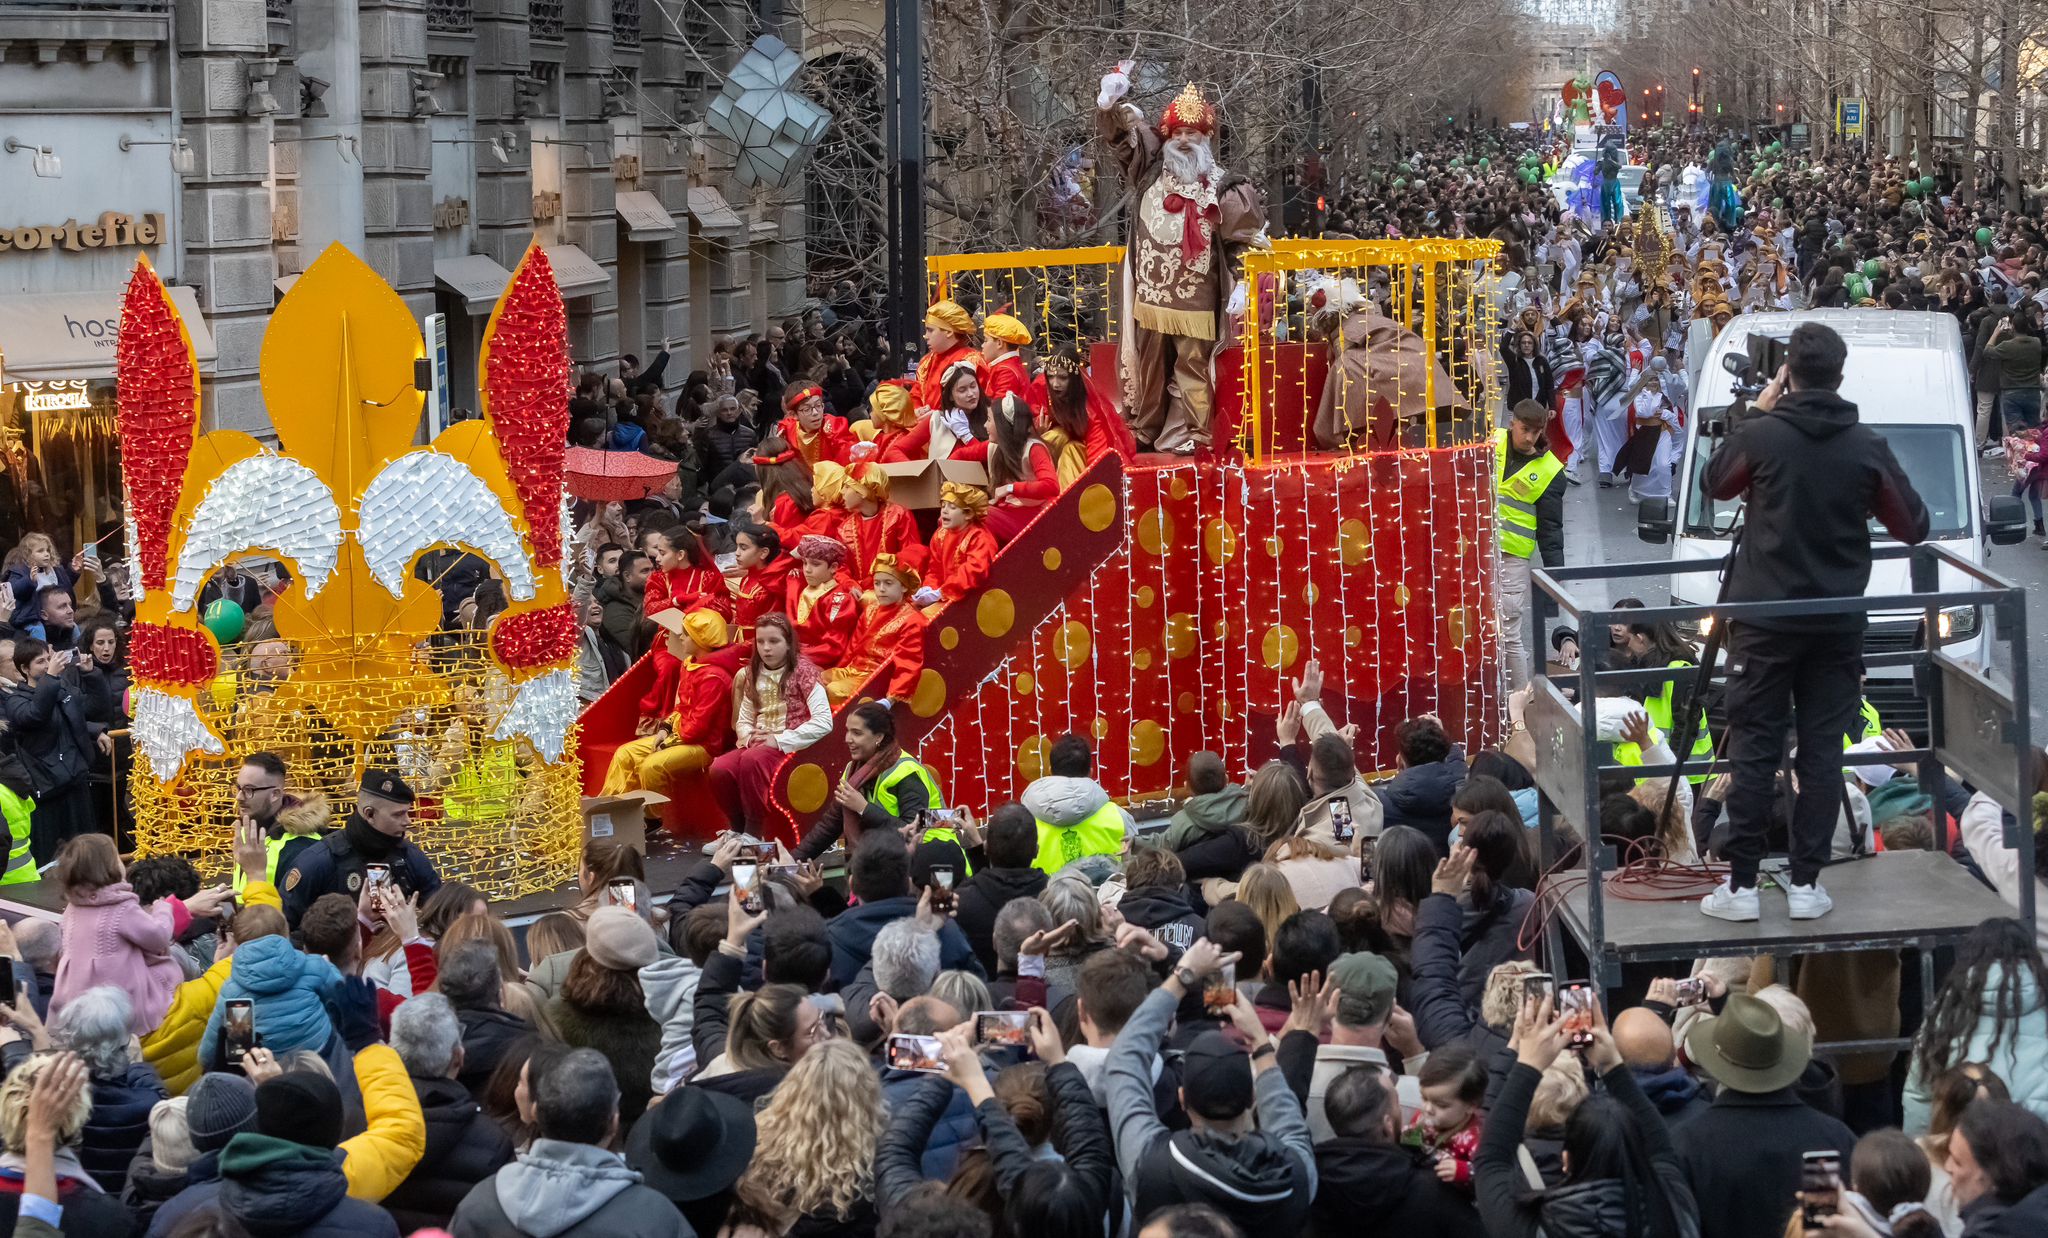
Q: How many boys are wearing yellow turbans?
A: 8